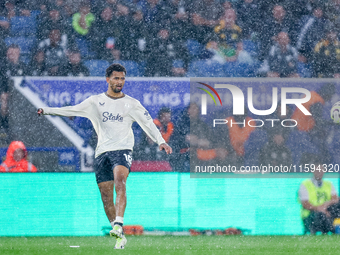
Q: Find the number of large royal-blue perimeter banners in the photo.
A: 1